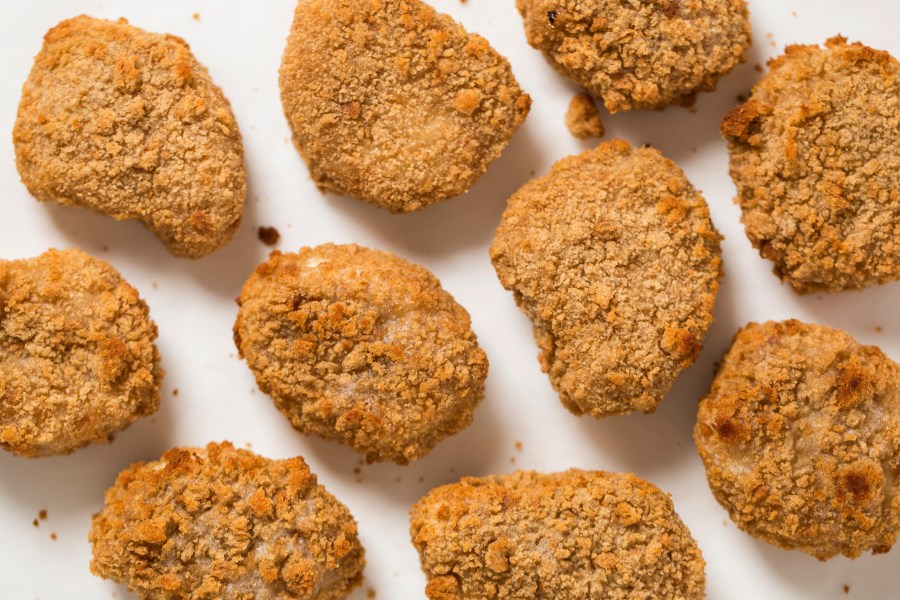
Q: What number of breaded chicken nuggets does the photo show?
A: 10